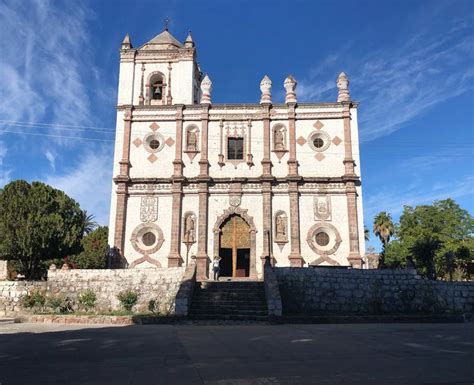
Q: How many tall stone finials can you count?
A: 4